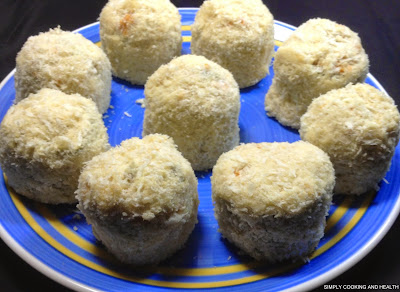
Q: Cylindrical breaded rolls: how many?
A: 9